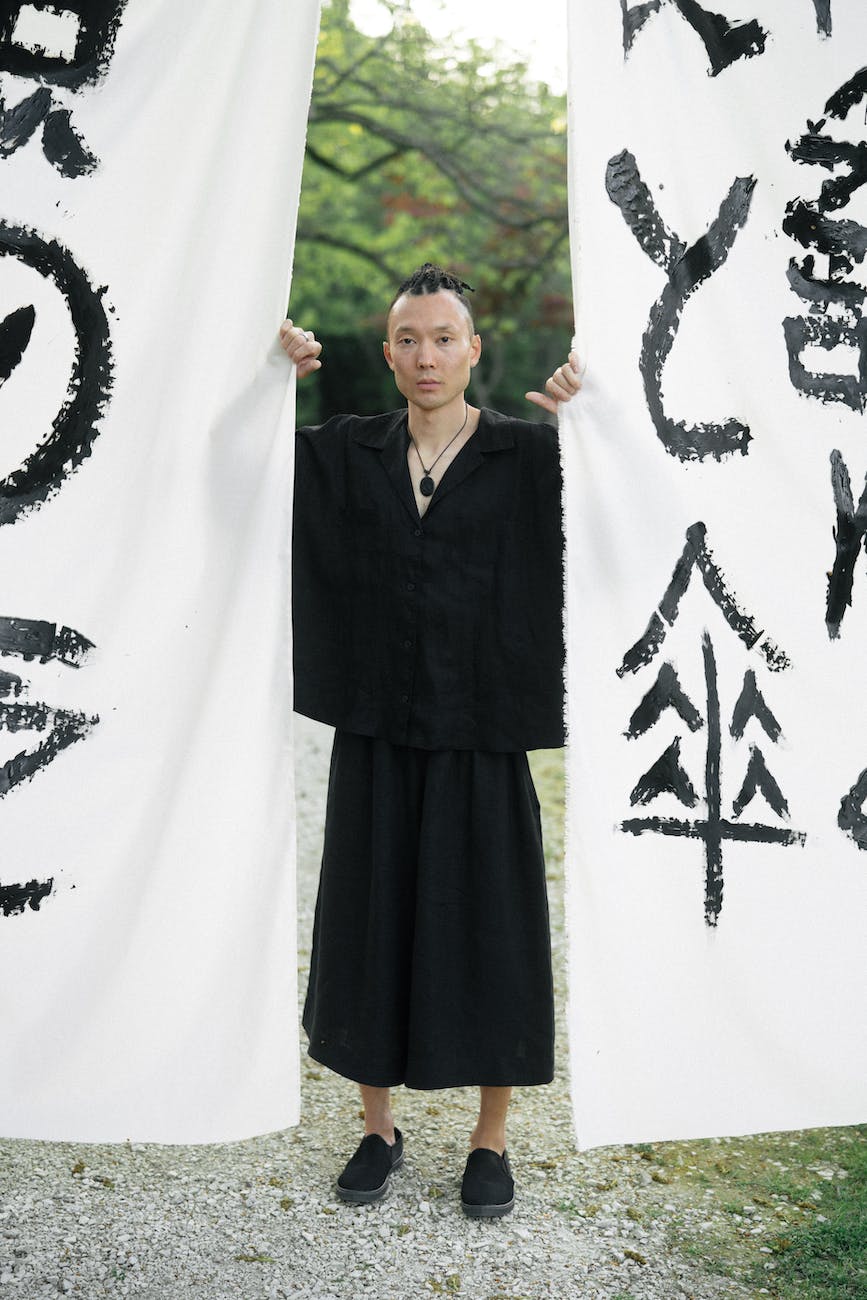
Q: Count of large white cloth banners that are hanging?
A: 2